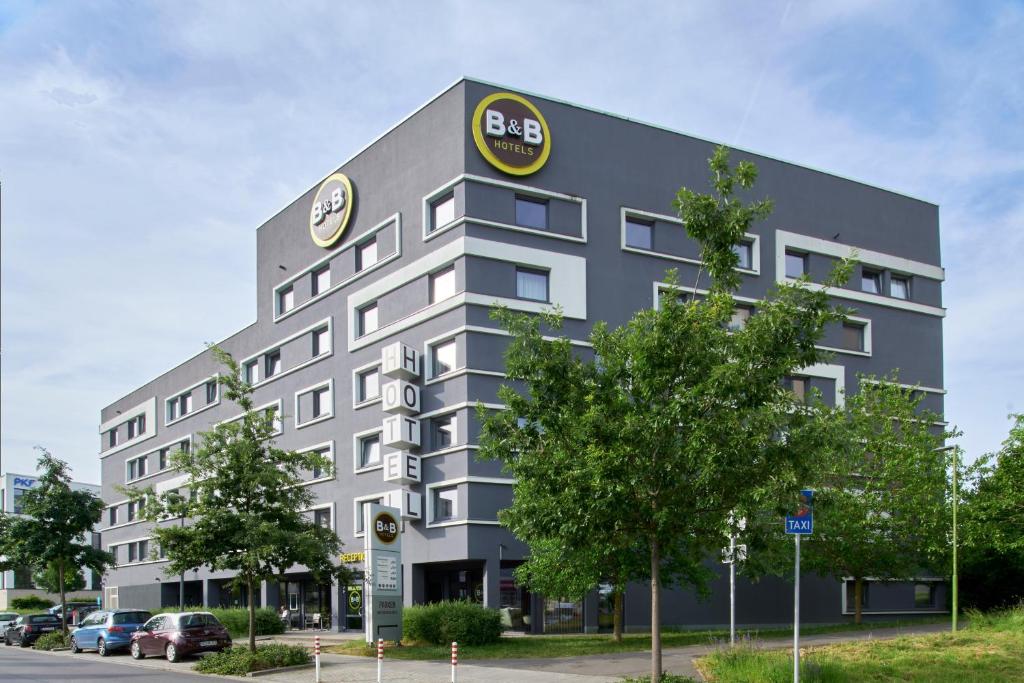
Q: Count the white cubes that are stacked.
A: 5